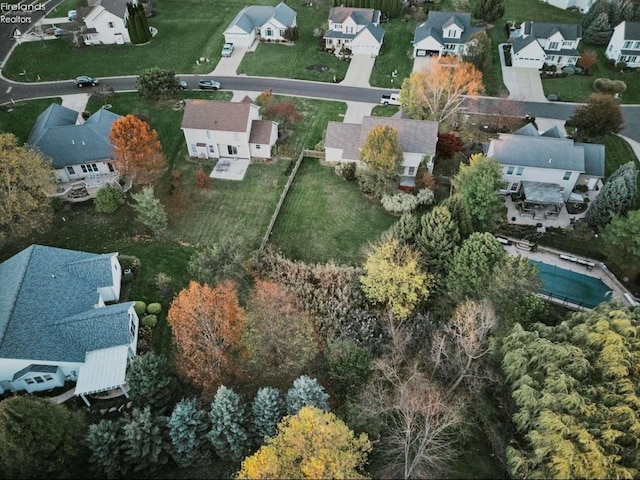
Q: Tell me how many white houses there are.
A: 12